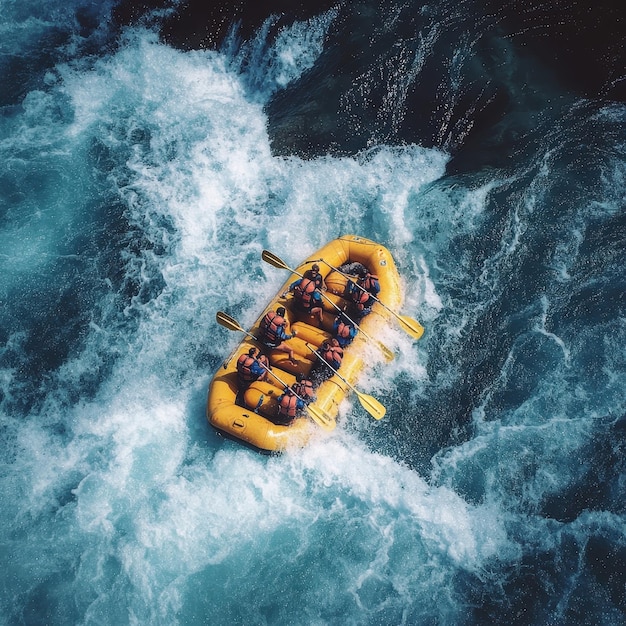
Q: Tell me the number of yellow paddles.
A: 6